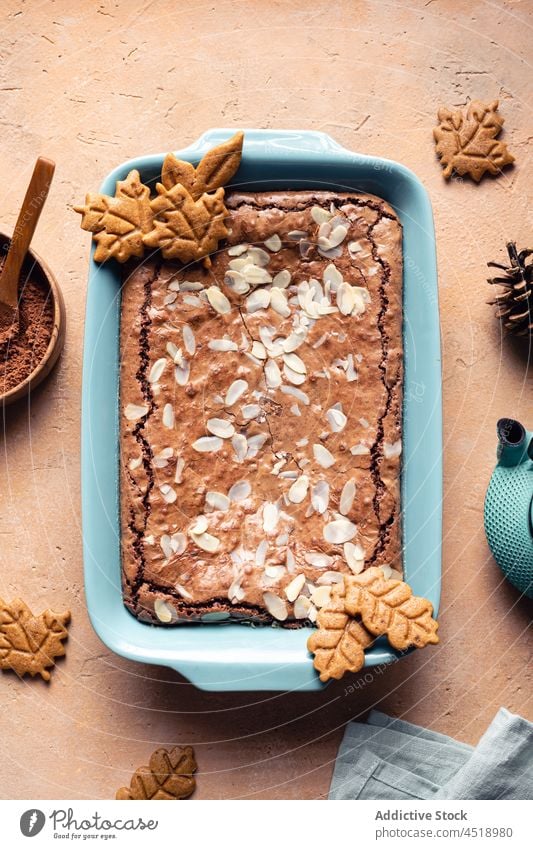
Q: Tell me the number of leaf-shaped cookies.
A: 8